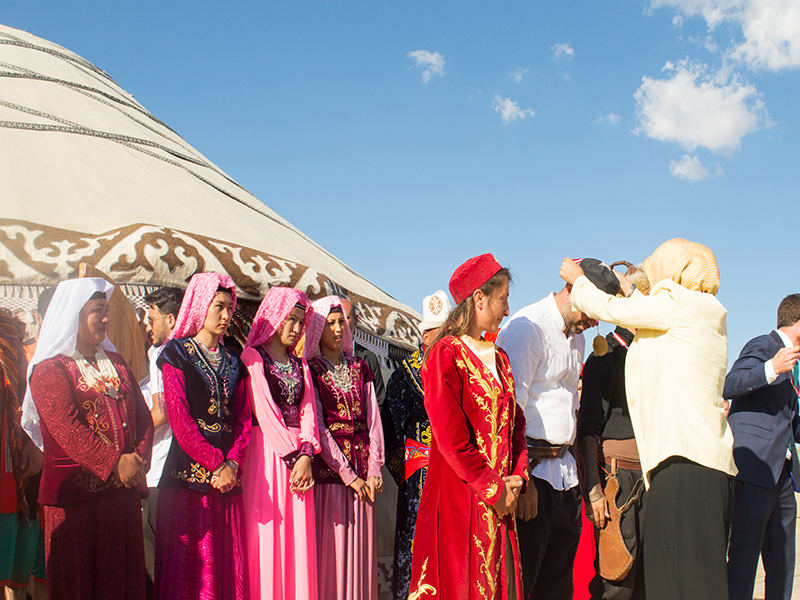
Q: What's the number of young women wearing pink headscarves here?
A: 3